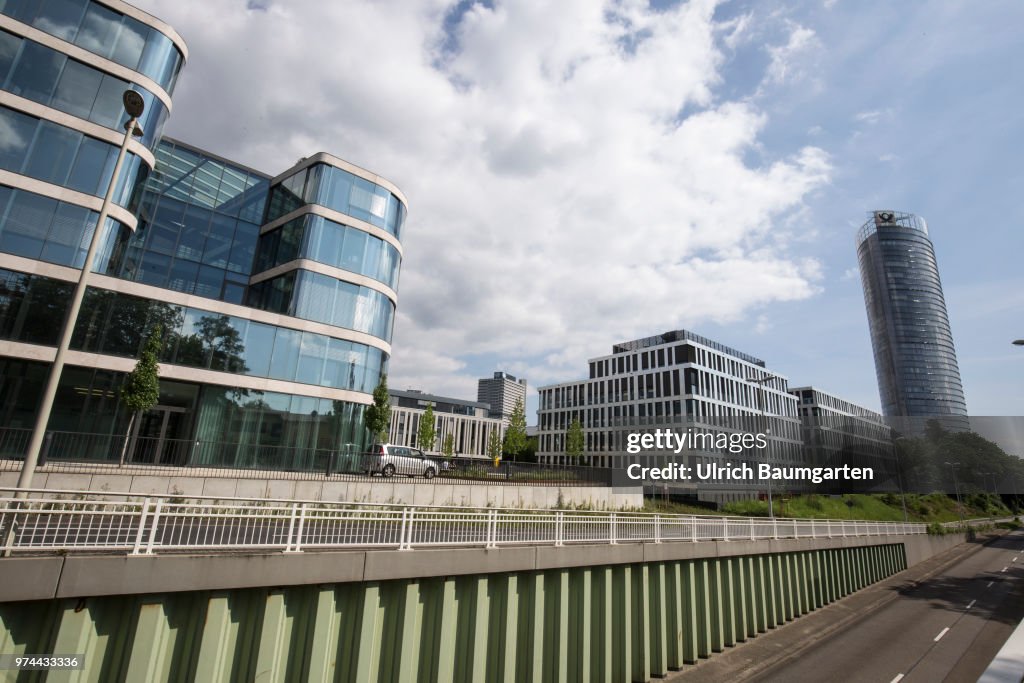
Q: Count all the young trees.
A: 7